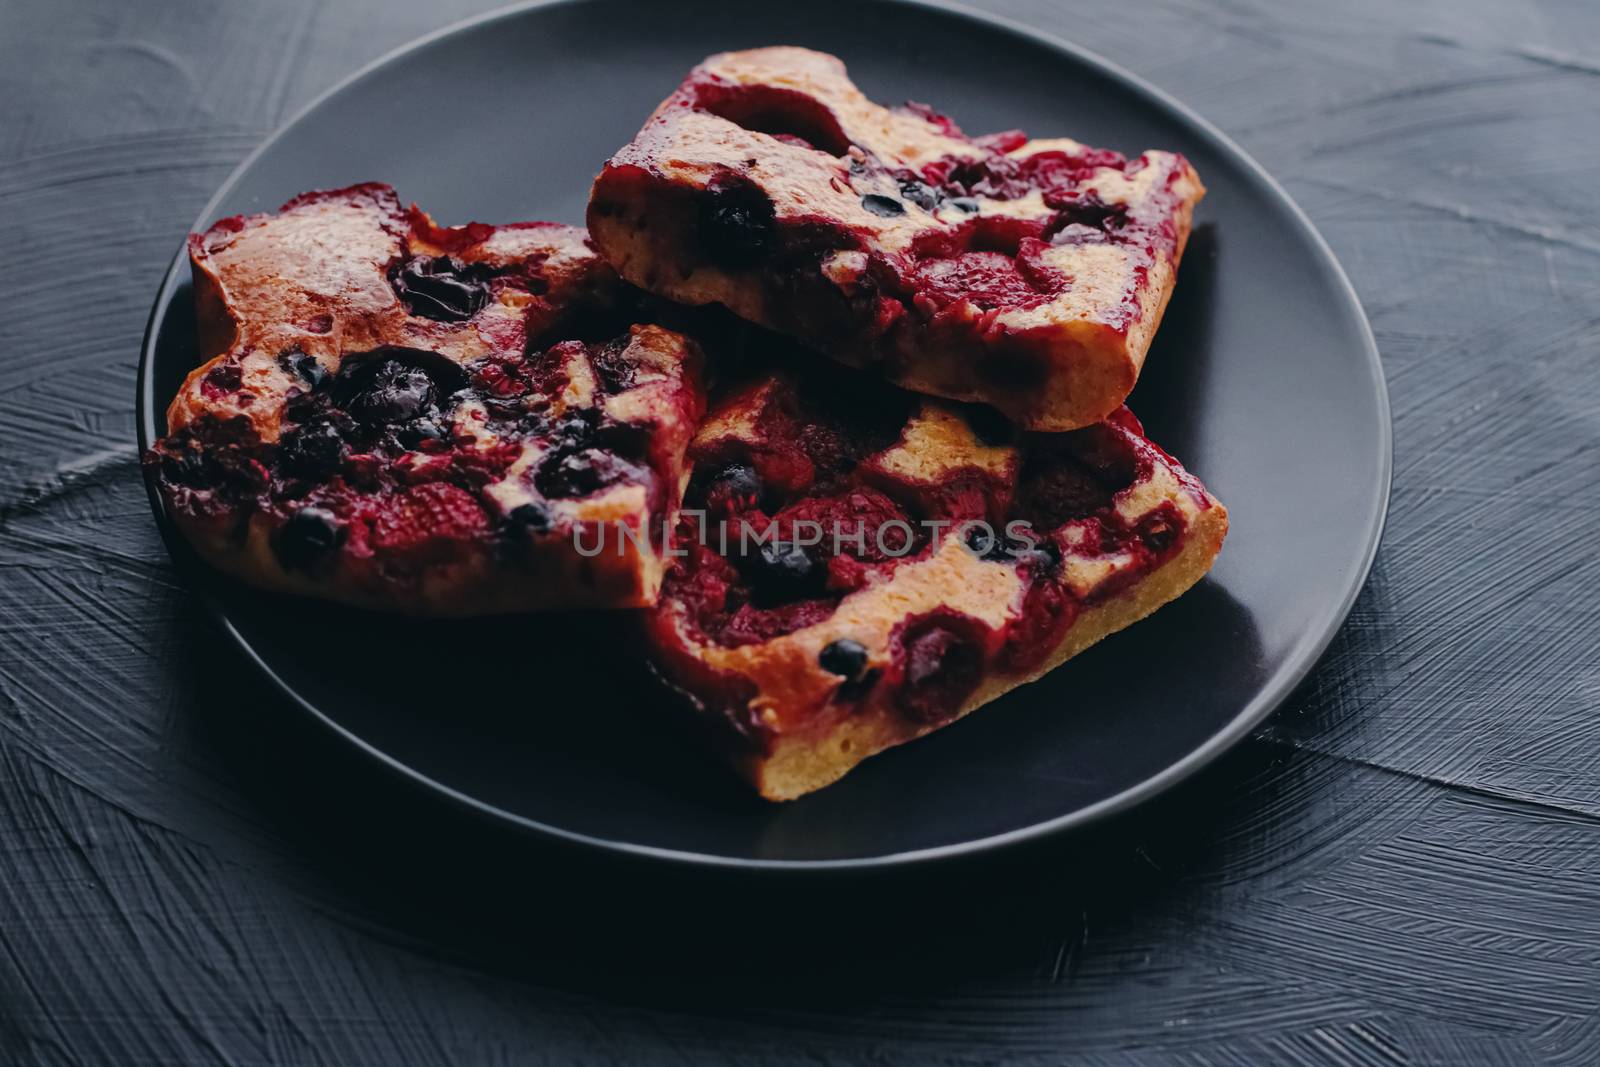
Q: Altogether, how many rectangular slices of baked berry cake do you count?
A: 3